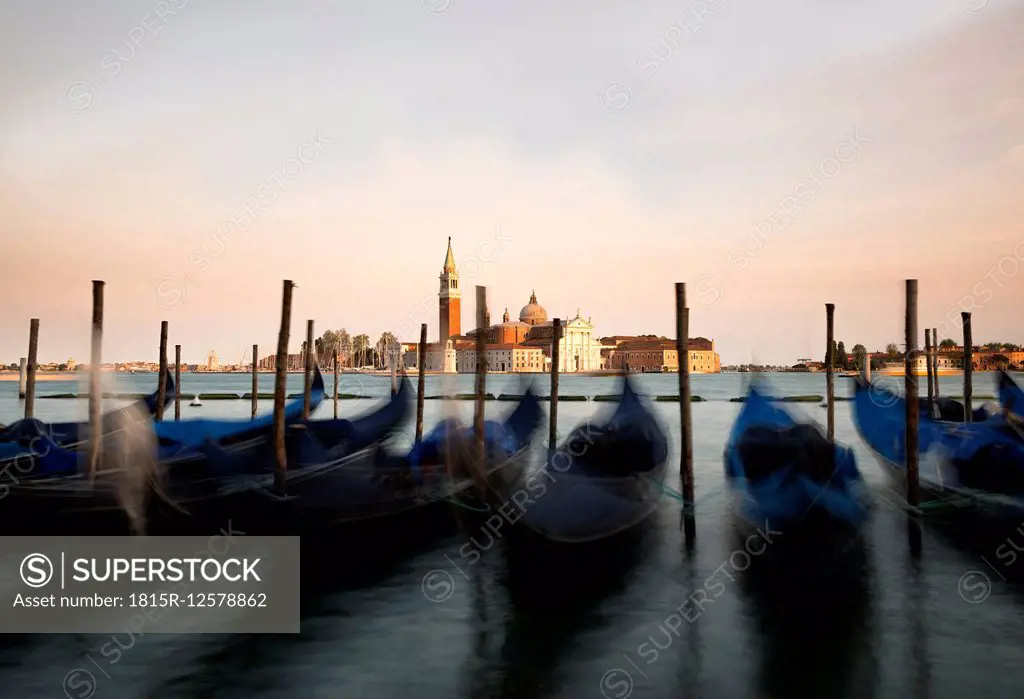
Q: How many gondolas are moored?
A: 8